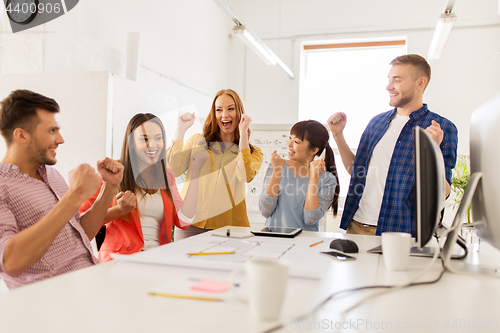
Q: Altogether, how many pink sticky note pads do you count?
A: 1